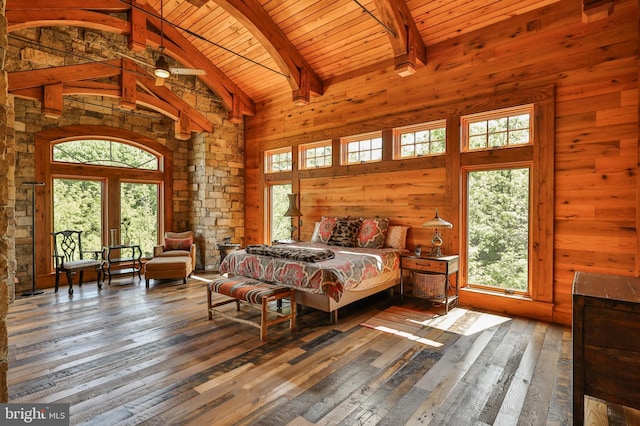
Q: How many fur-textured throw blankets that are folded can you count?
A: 1